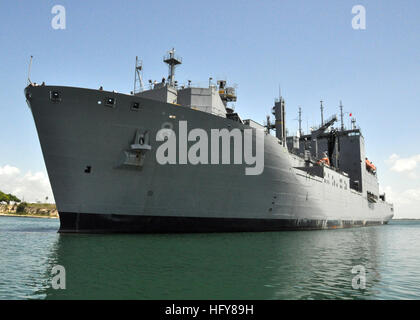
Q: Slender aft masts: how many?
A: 3